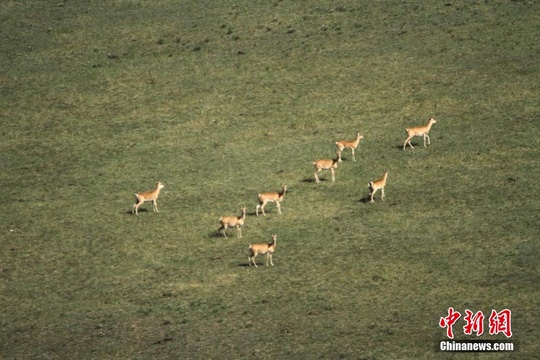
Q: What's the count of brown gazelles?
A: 8